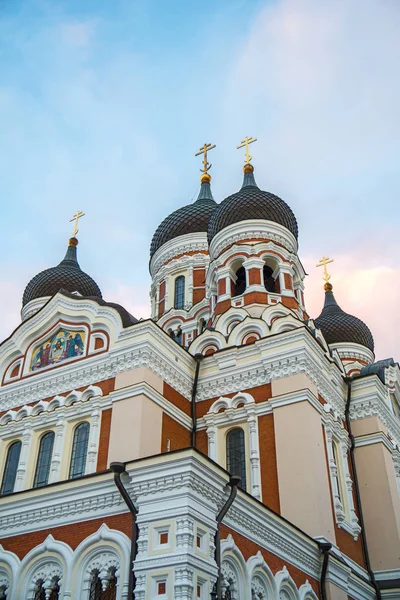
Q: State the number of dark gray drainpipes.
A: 5